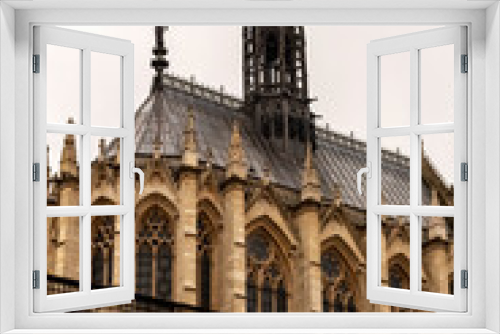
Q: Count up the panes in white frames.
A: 12